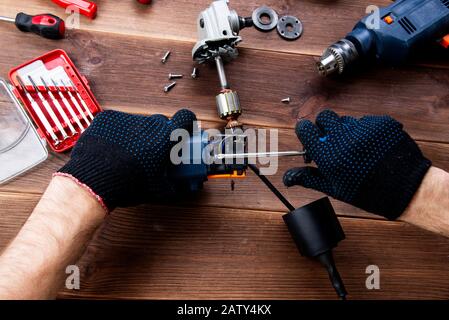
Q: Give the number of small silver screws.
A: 5